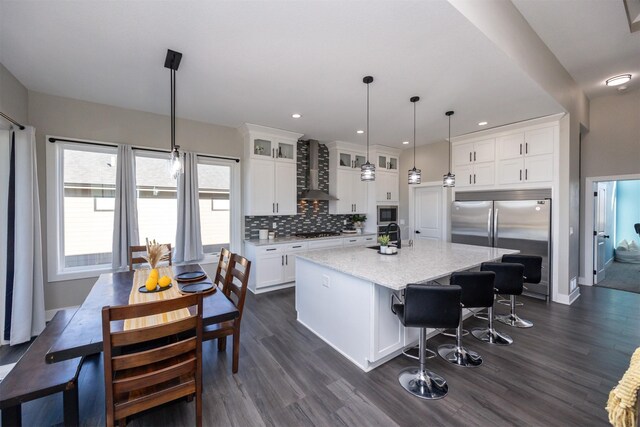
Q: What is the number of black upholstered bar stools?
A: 4